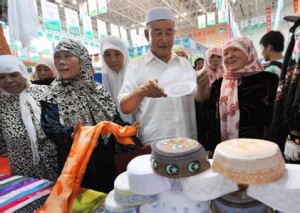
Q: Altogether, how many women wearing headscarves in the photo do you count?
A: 6